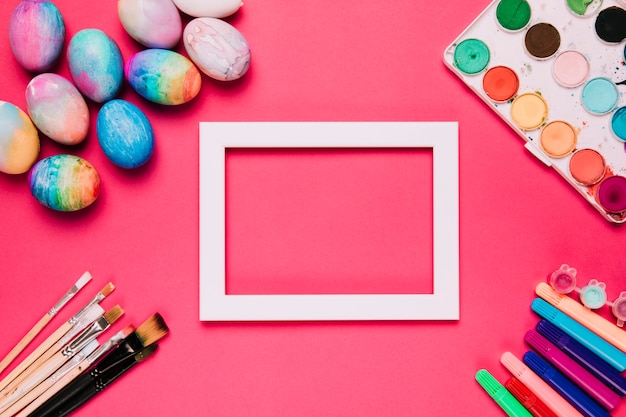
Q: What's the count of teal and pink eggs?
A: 2